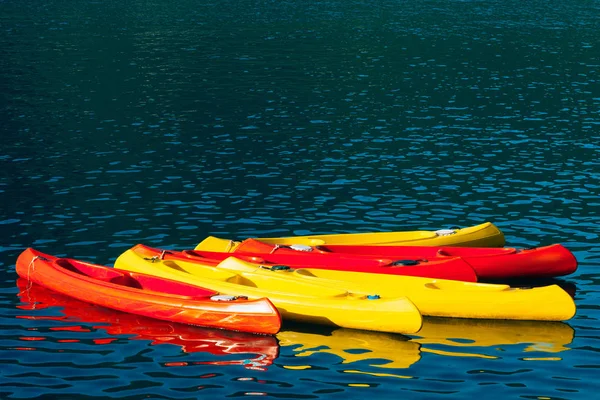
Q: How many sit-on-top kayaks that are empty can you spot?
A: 6